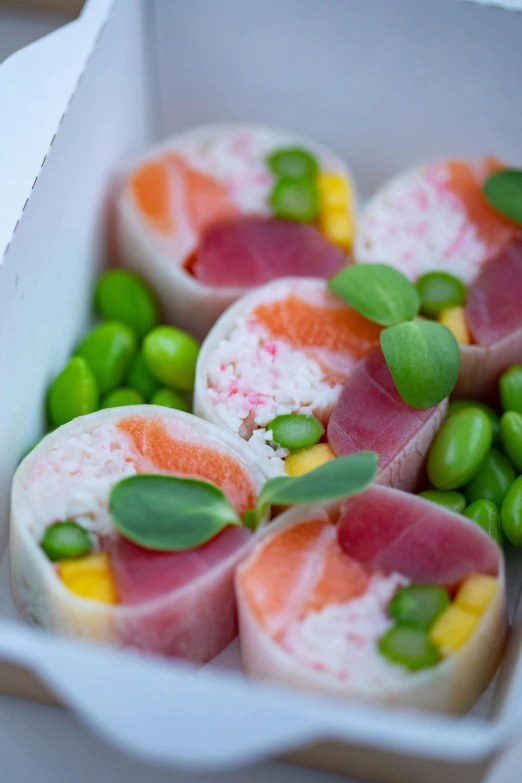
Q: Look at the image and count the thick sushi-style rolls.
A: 5